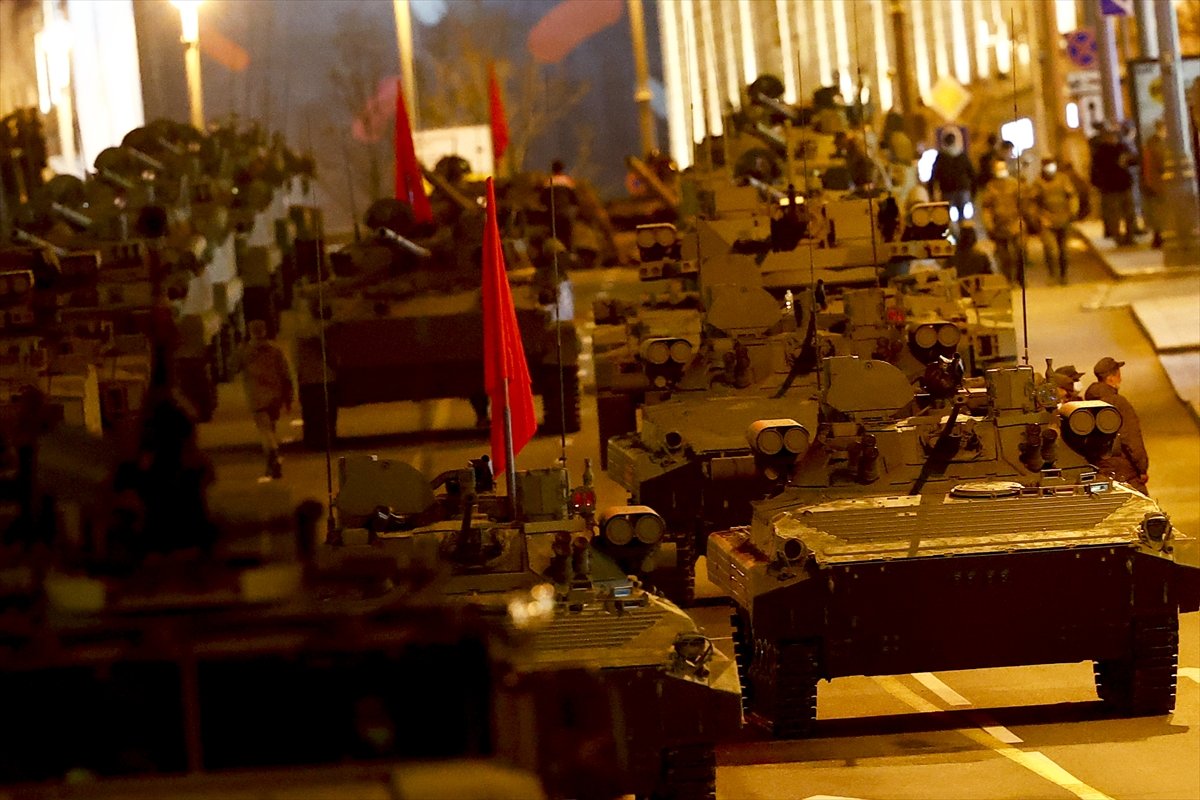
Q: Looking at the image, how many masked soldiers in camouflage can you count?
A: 2